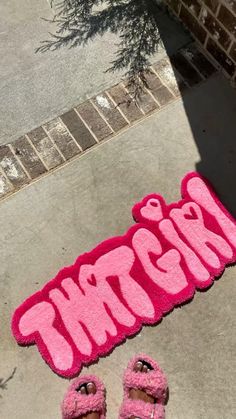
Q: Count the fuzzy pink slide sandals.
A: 2